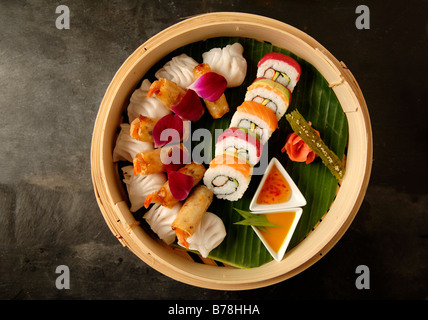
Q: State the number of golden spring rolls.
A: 6